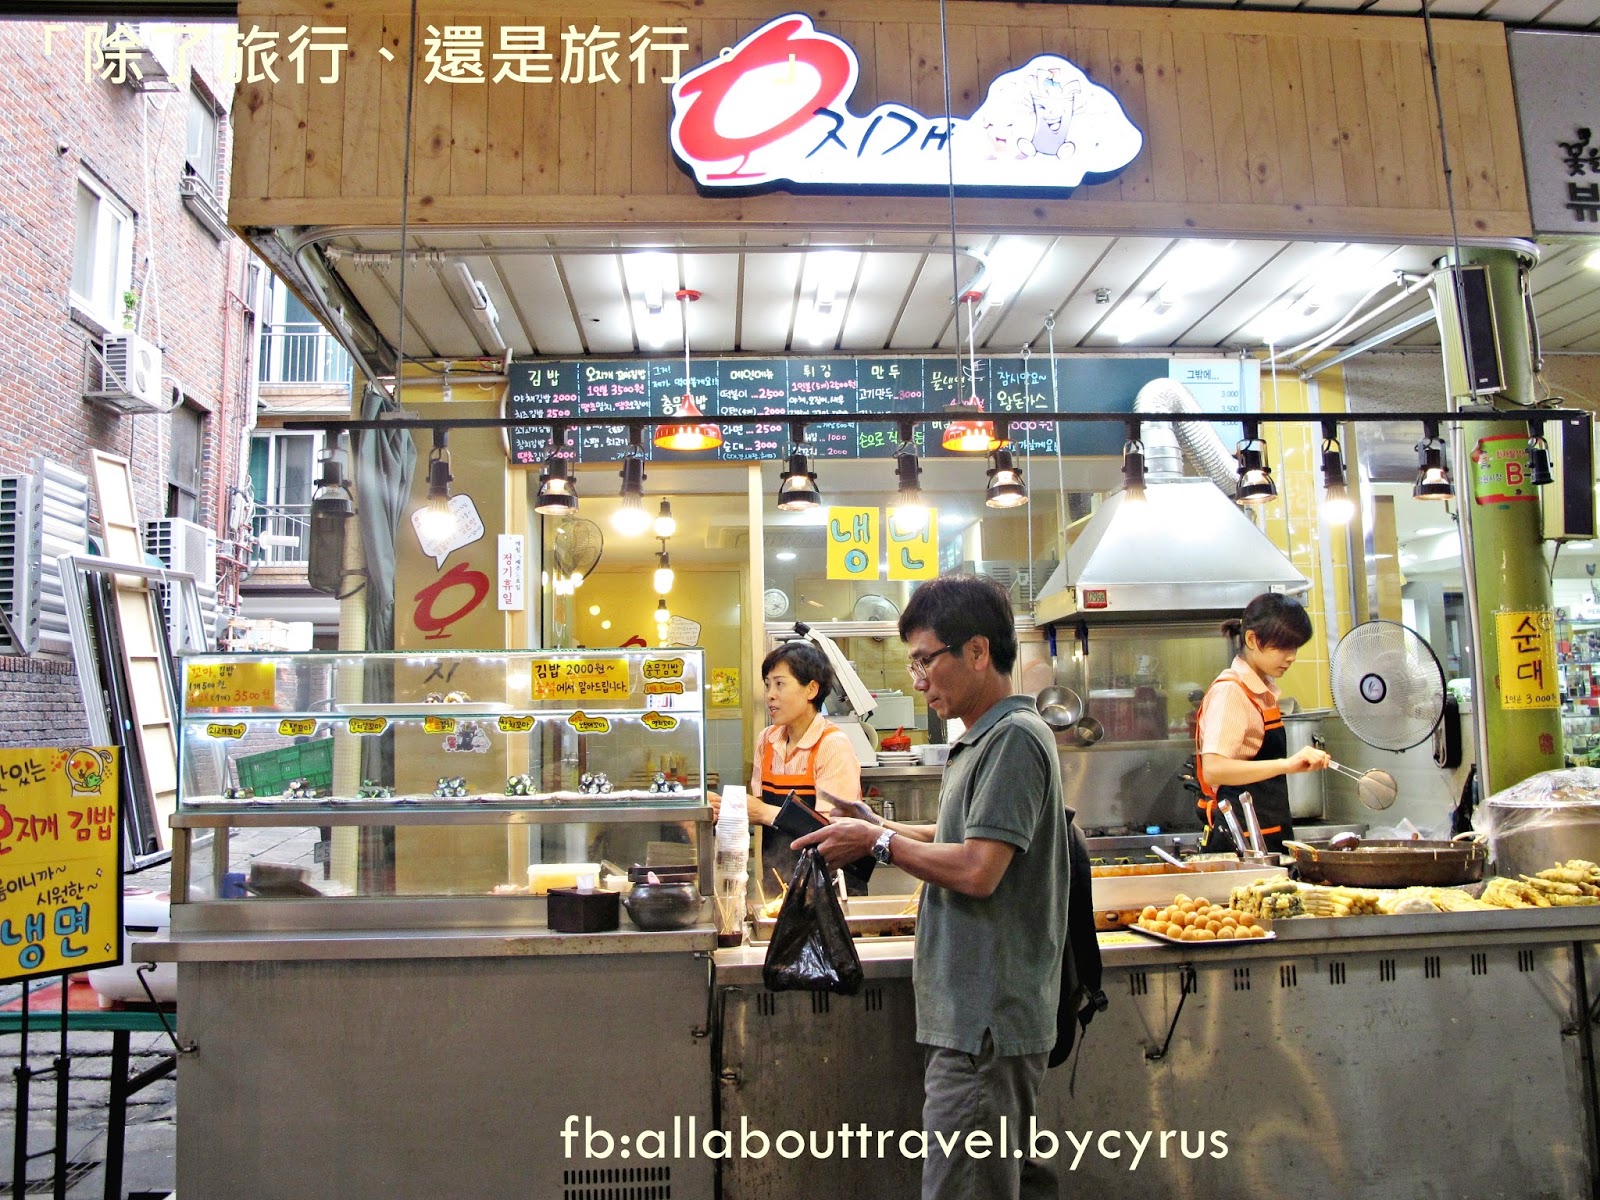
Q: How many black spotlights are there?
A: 12